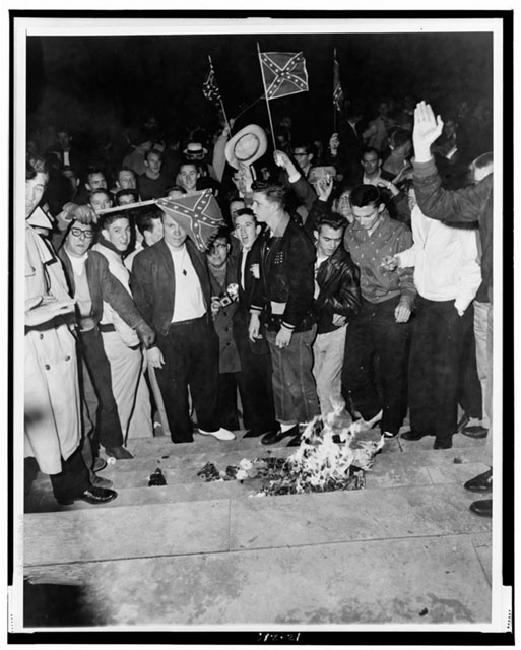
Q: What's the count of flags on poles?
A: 4